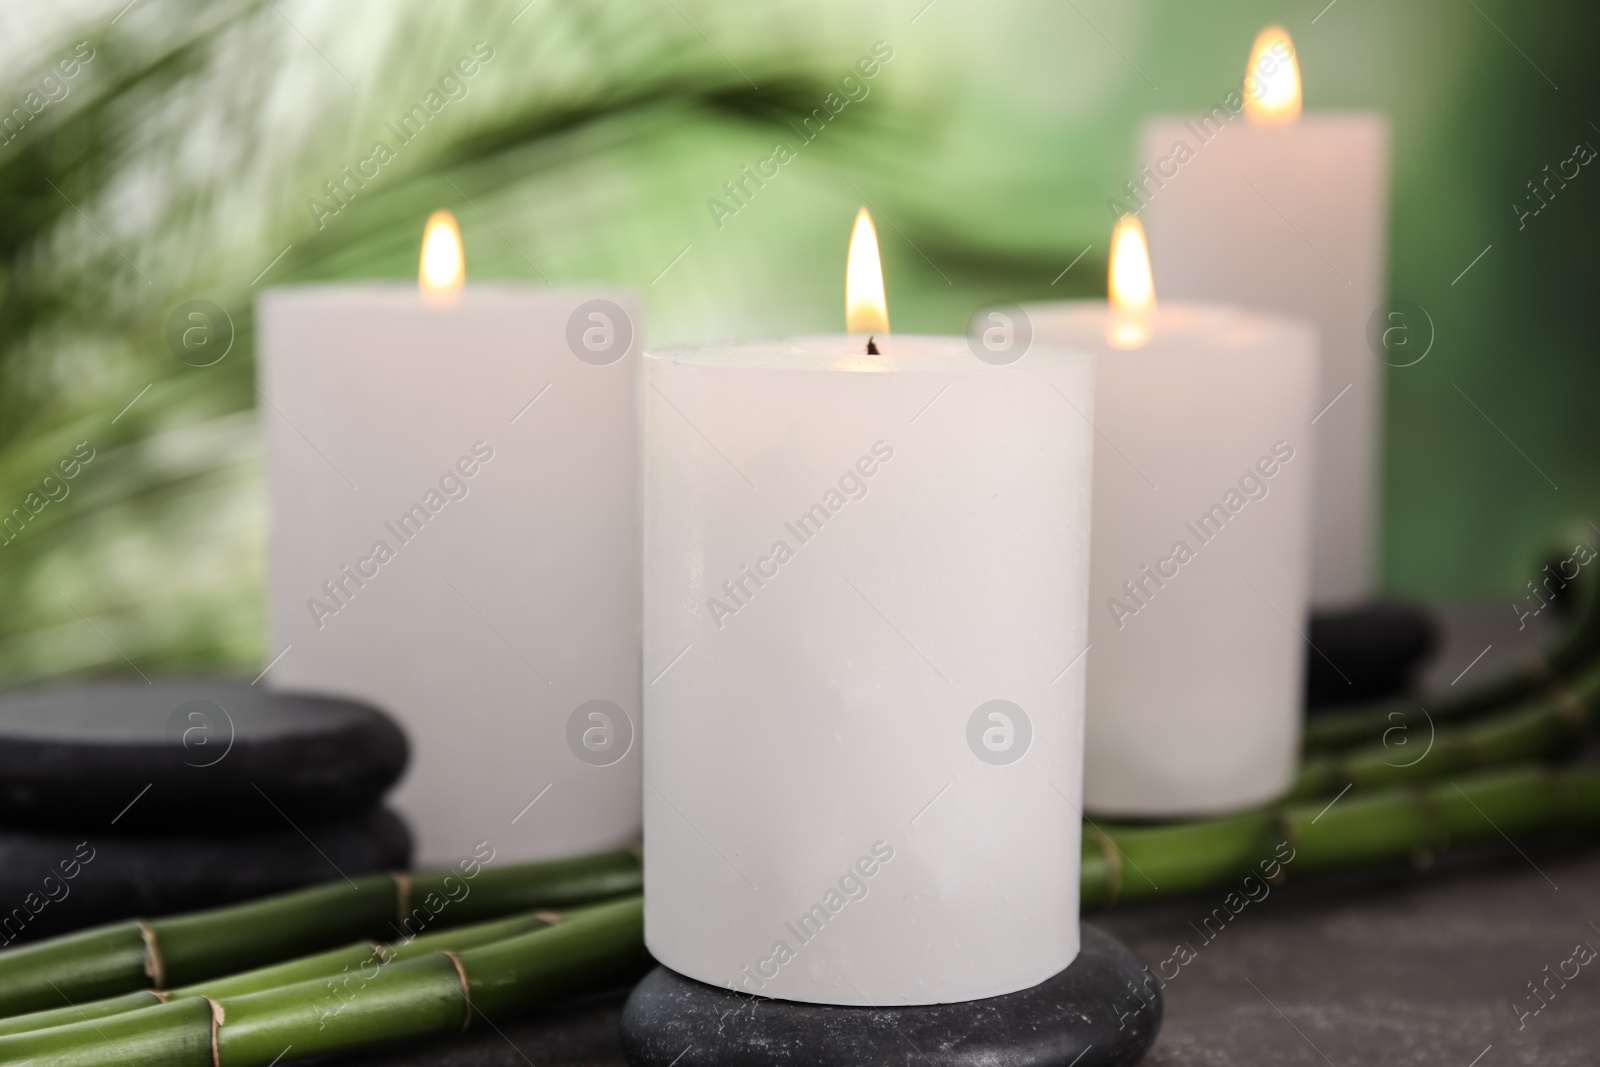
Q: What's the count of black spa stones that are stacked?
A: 2